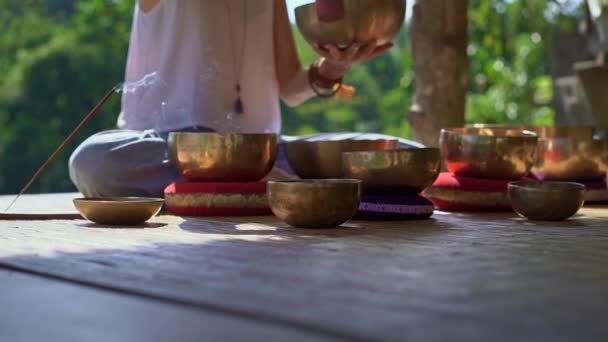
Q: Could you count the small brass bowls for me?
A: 3